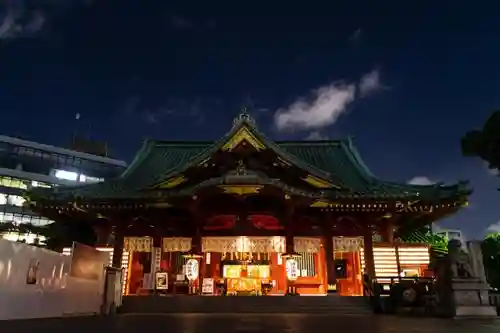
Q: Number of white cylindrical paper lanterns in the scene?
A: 2